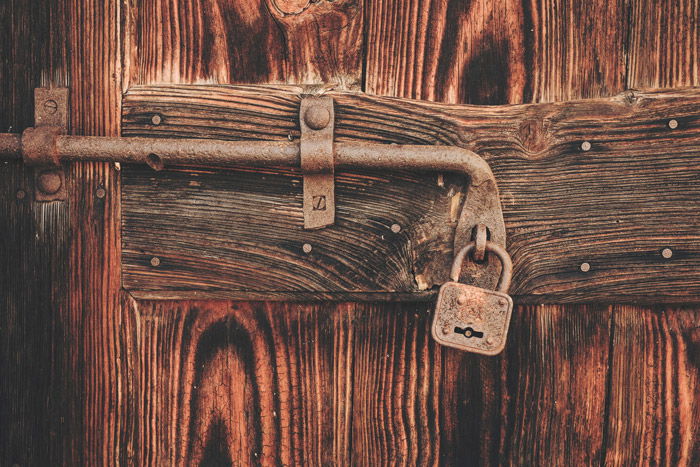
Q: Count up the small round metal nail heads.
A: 10